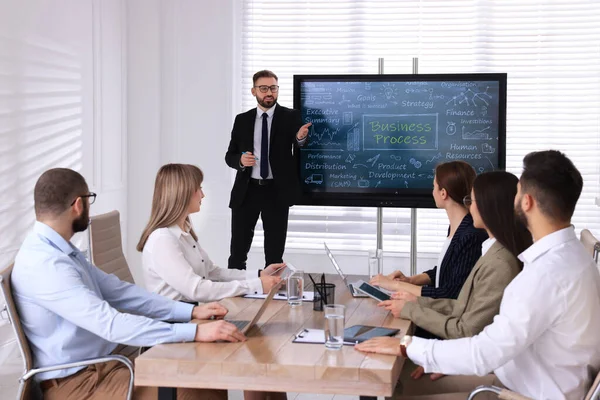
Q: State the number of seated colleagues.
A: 5